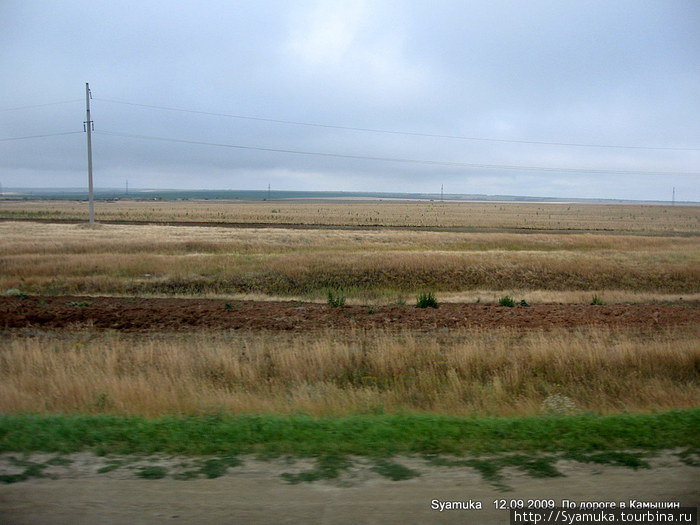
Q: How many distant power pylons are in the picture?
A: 4